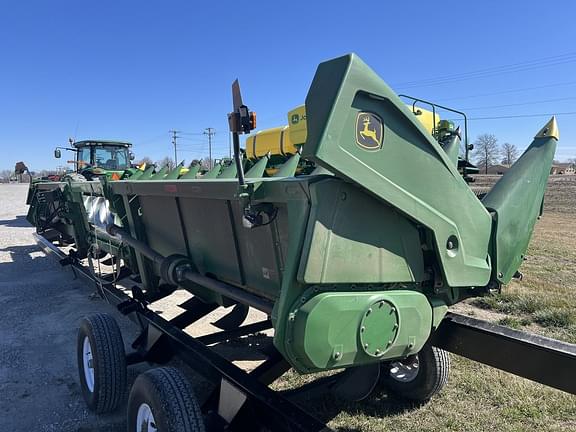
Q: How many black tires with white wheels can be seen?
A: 3